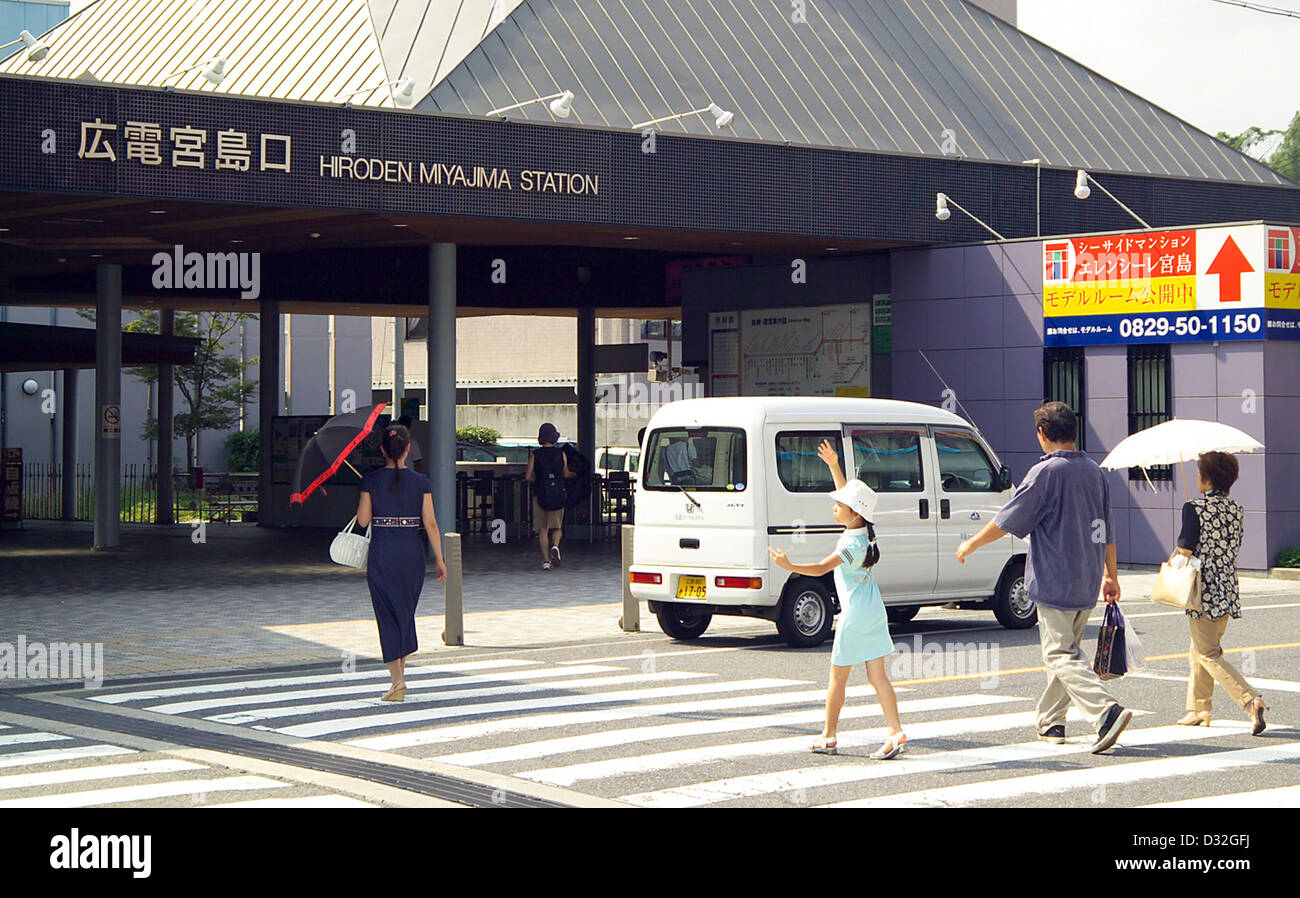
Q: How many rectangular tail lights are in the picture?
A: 2